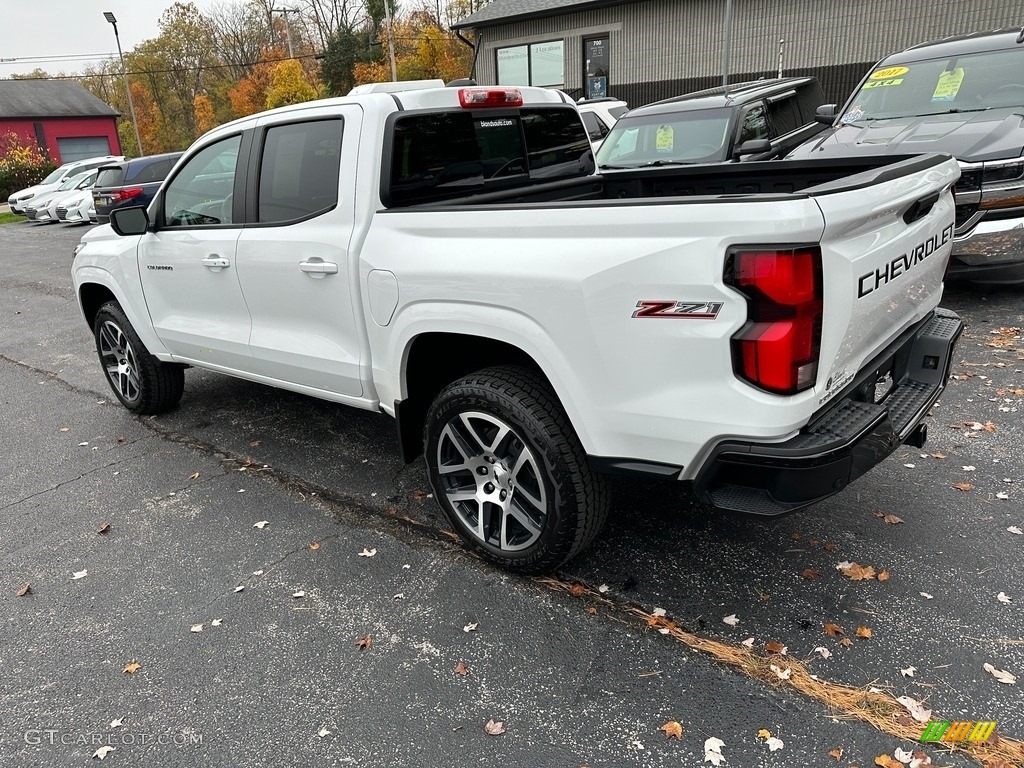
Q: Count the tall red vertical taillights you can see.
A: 1